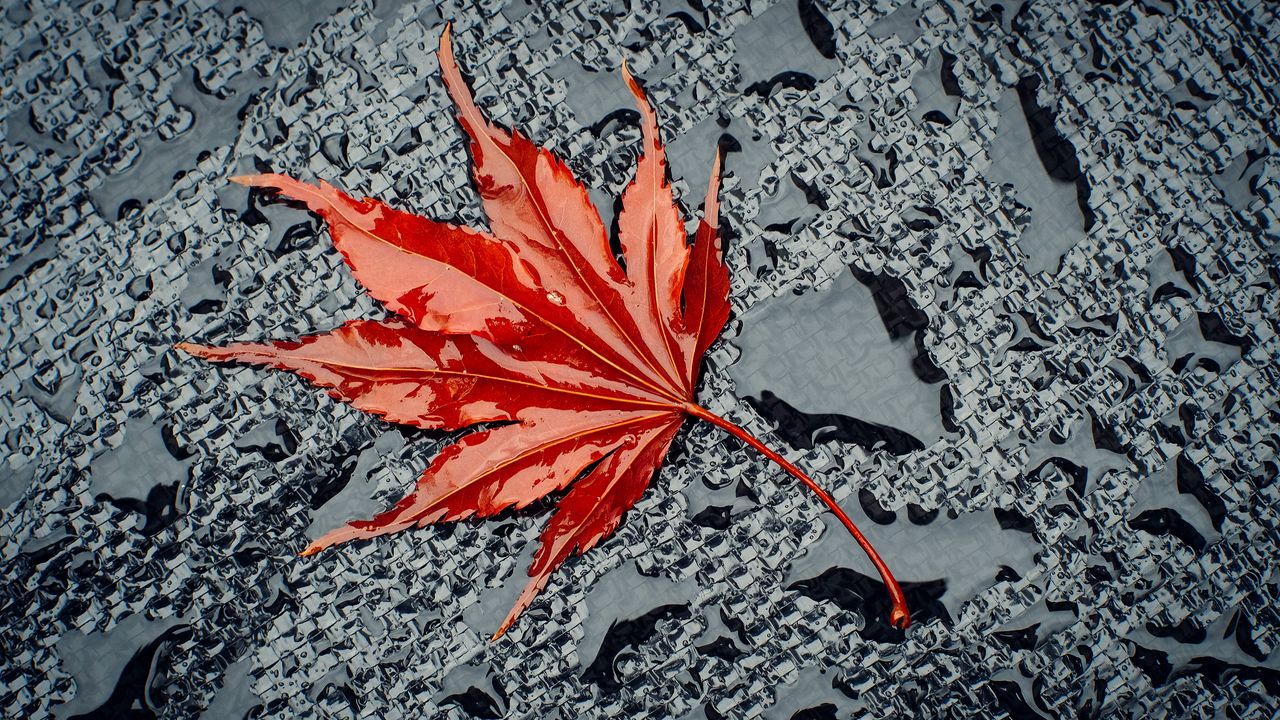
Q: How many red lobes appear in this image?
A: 7